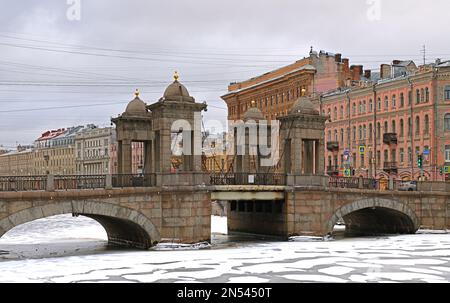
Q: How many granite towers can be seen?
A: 4